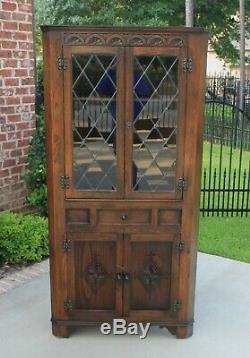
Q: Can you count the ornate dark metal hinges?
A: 8